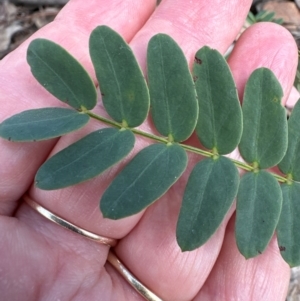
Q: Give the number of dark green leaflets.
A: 12